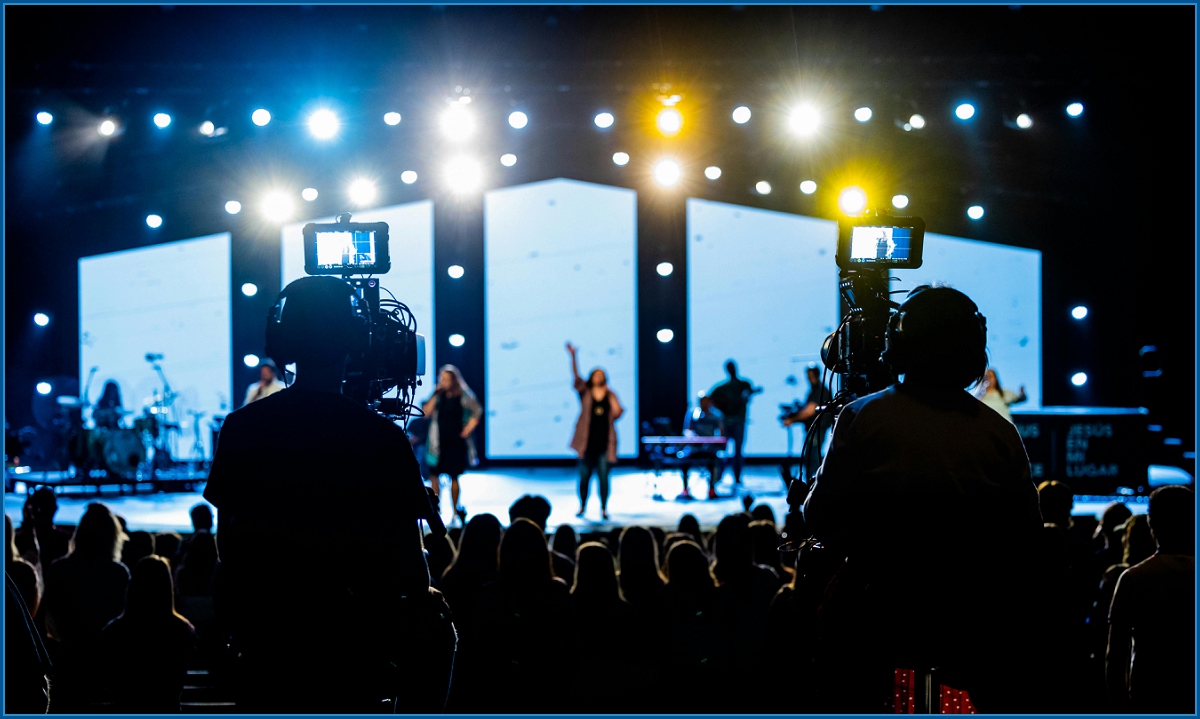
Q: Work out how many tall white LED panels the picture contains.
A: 5